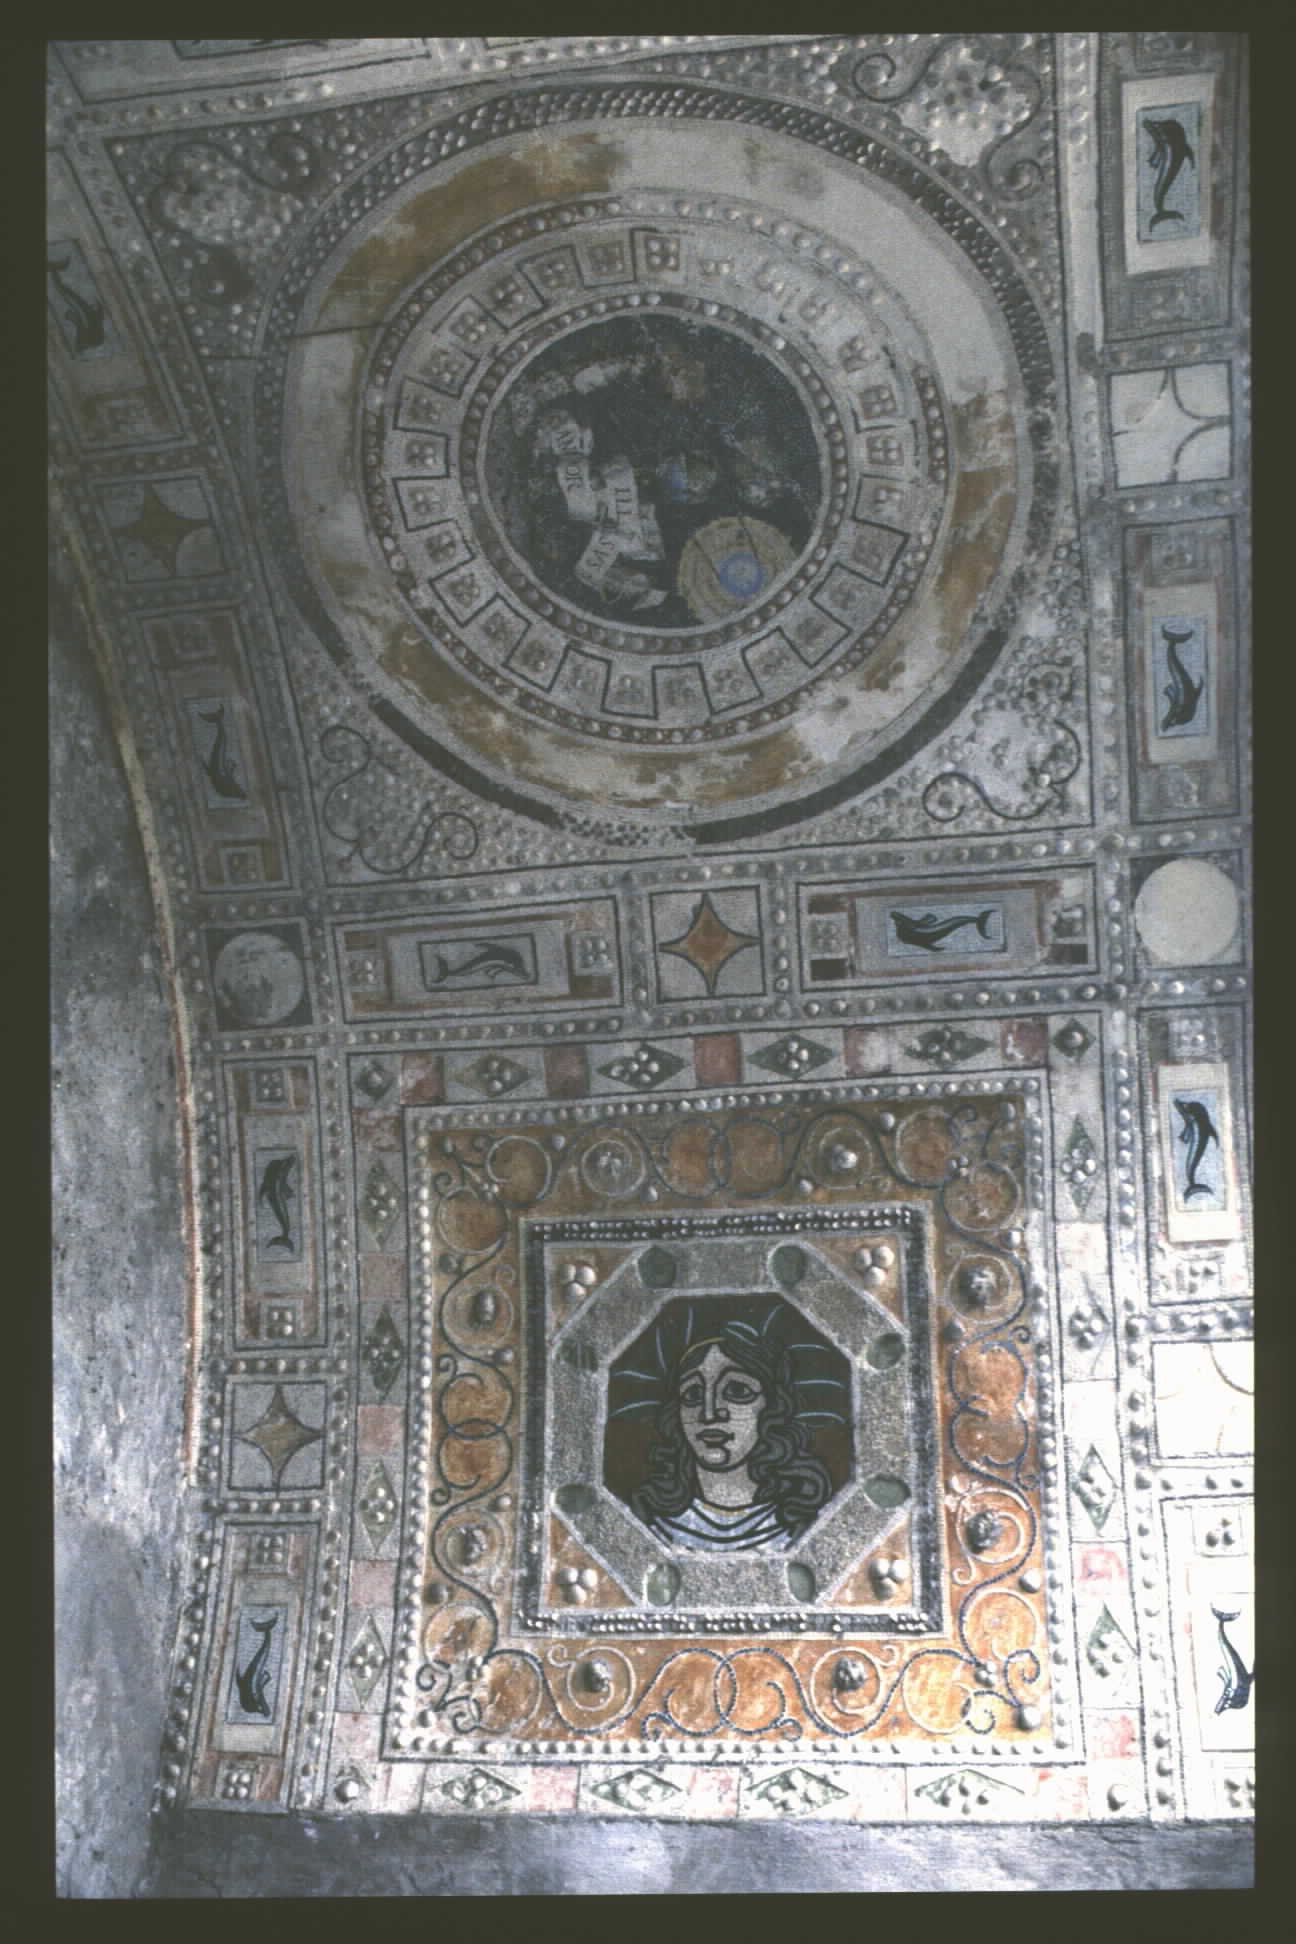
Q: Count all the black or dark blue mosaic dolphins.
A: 10